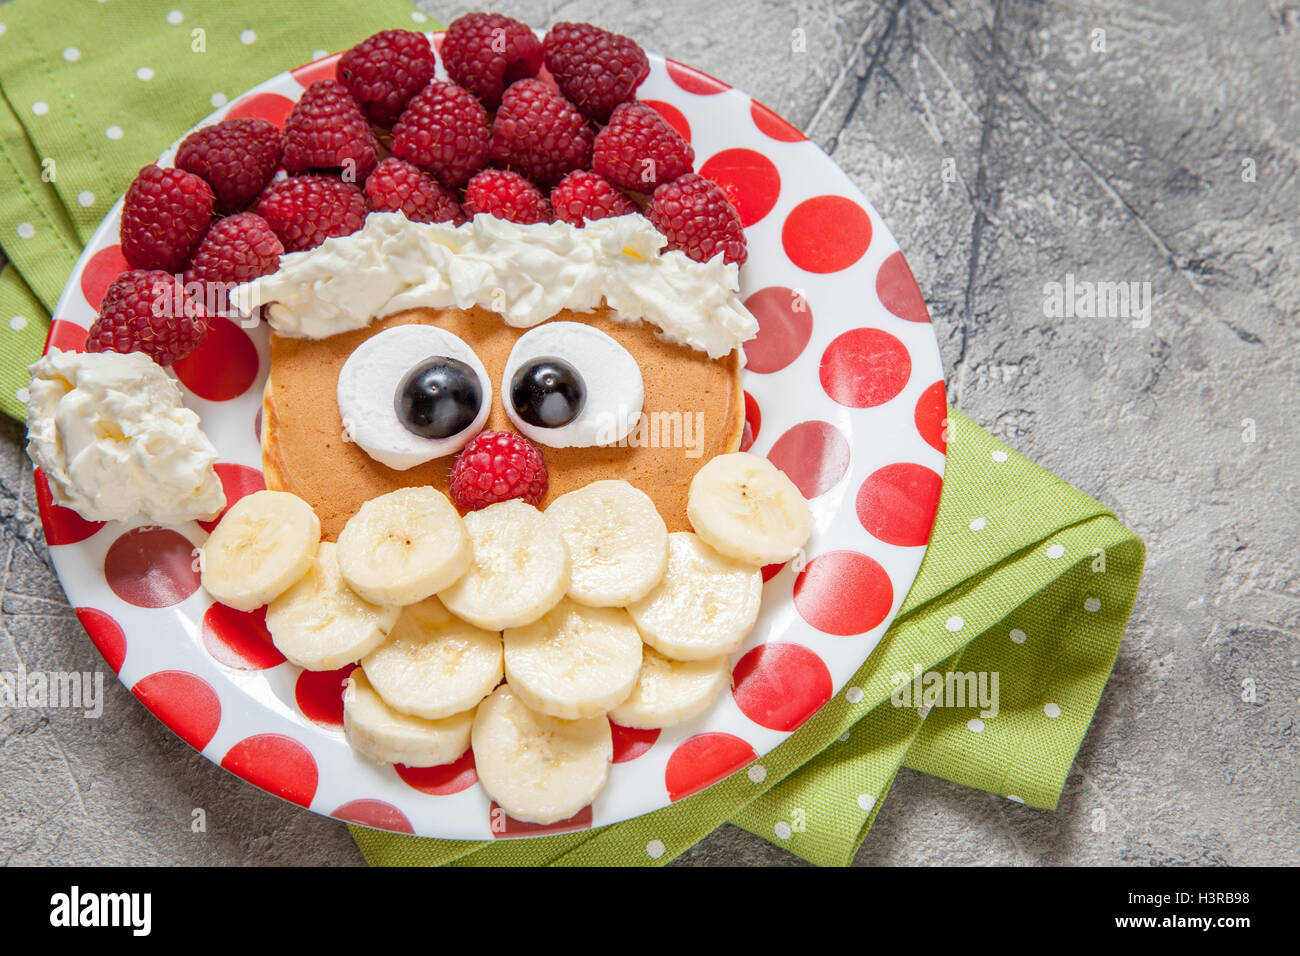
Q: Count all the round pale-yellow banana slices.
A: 12